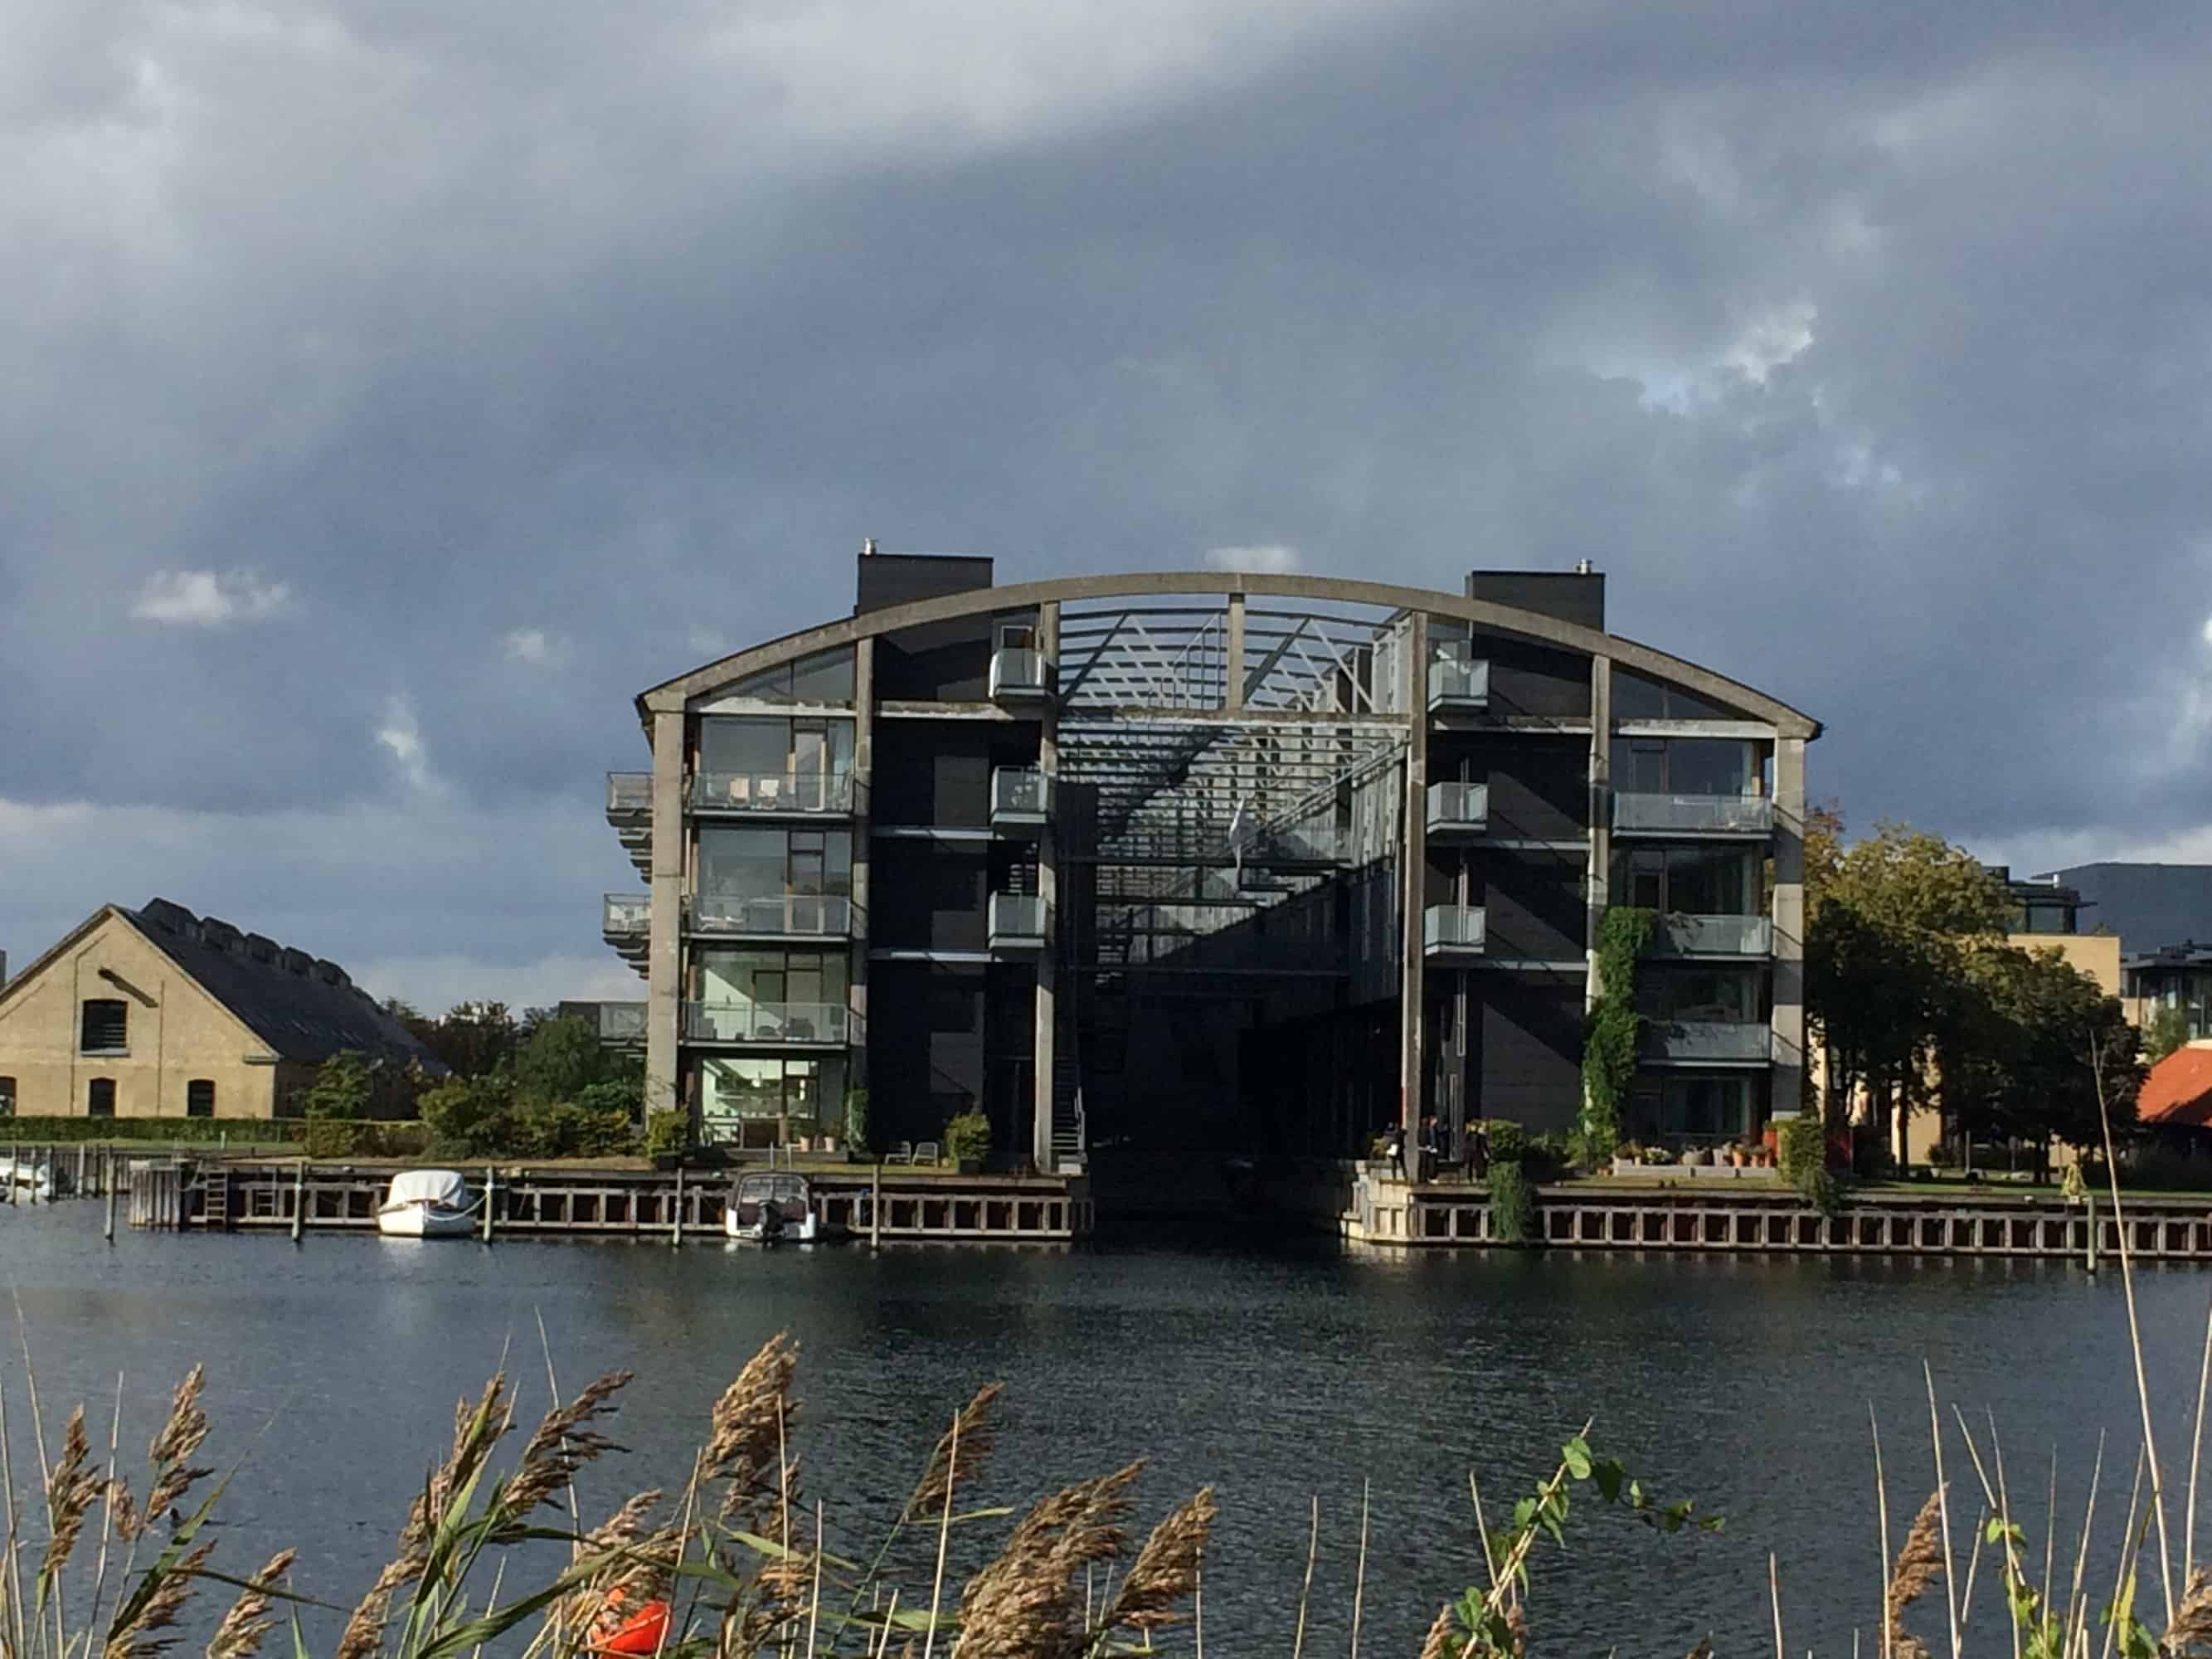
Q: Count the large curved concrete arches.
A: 1